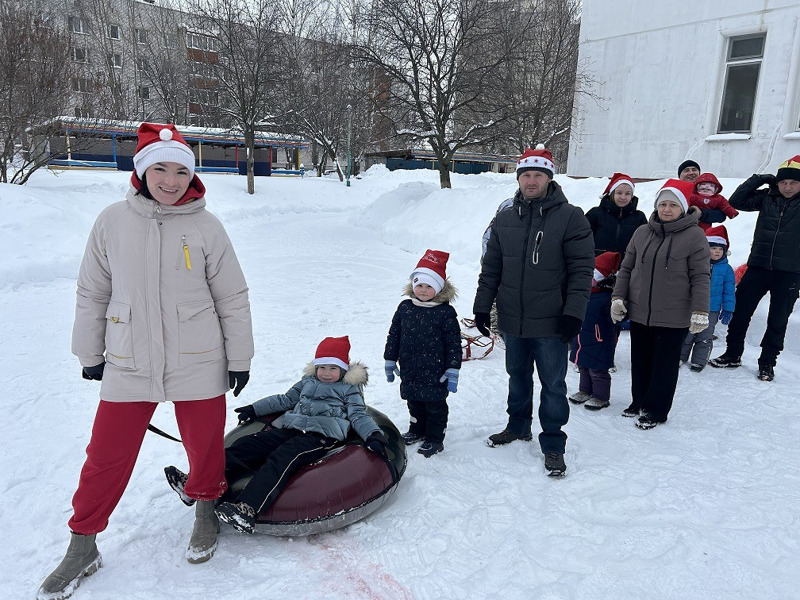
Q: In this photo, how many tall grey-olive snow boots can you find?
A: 2